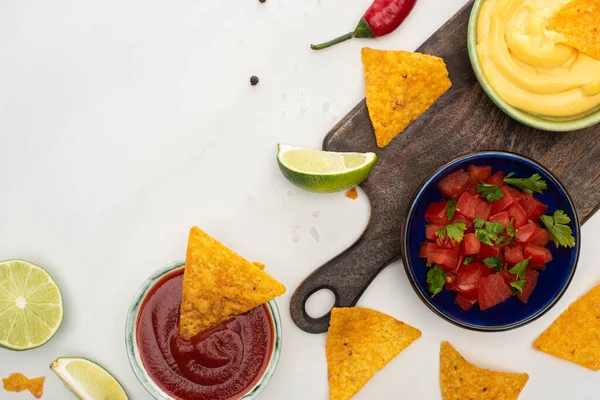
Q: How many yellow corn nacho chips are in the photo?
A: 6